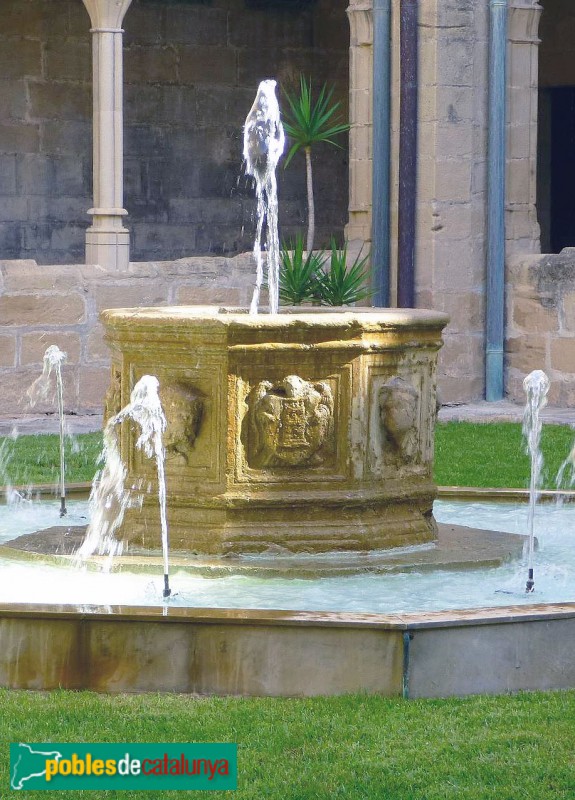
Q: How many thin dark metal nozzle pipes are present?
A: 3